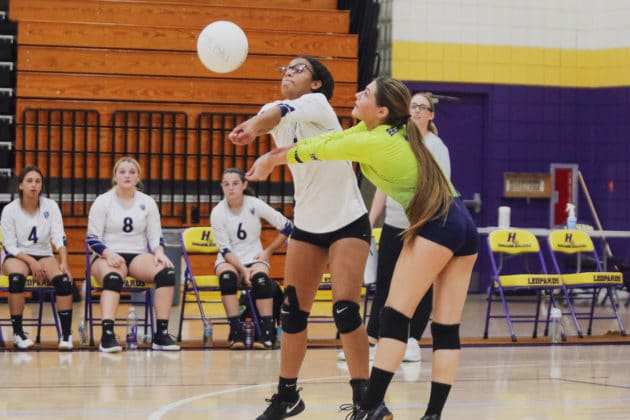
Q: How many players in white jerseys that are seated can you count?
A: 3